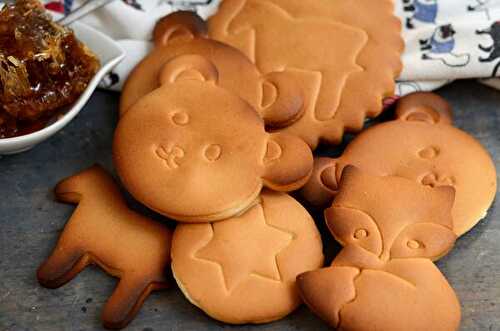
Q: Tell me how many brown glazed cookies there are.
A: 7